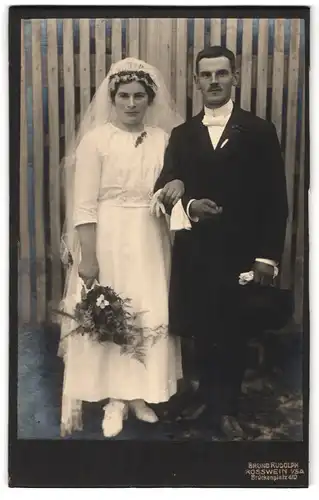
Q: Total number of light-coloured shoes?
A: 2